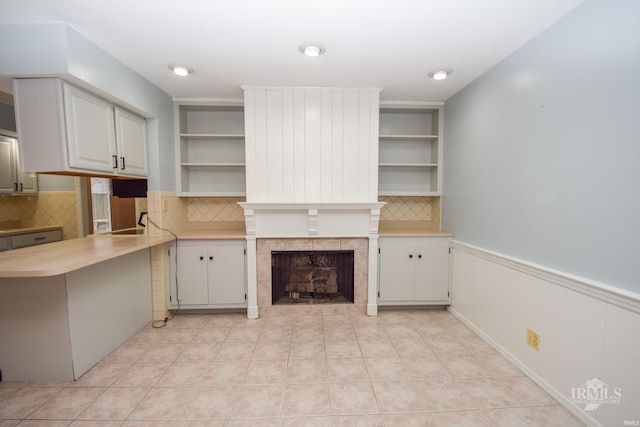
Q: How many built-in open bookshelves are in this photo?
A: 2